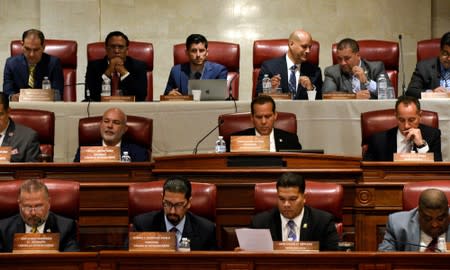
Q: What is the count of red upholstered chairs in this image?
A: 14